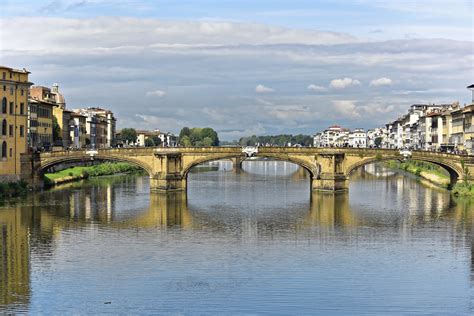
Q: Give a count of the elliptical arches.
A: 3